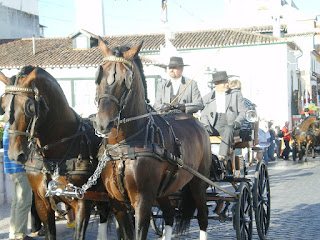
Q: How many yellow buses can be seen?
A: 0